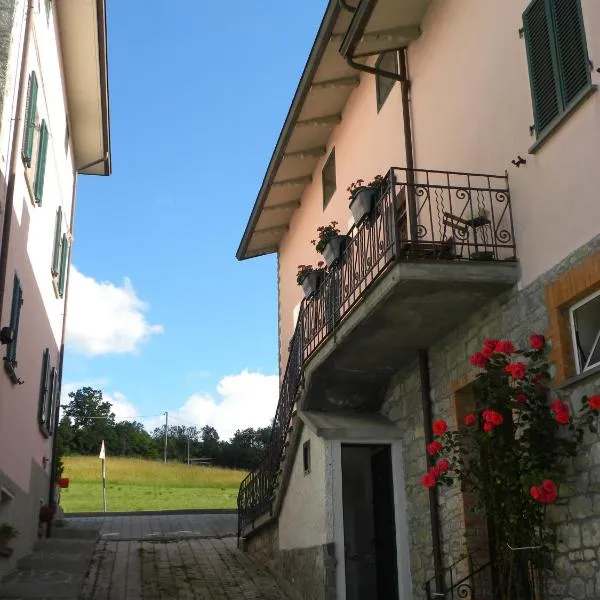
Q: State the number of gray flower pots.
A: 3